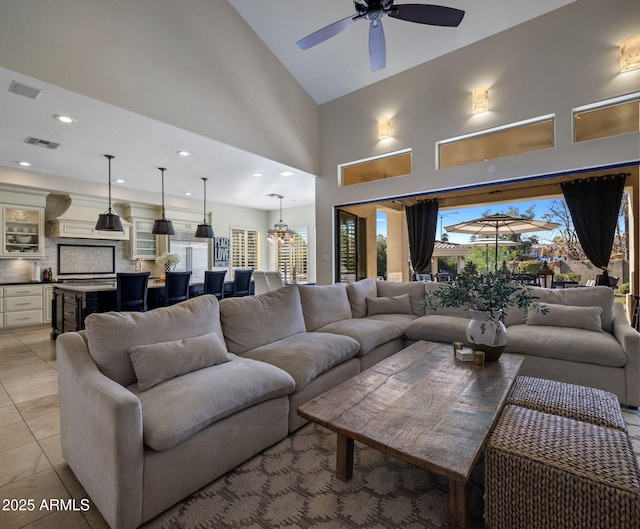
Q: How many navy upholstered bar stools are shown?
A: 4